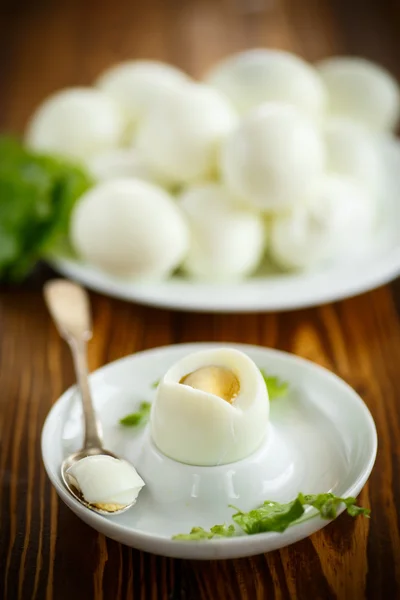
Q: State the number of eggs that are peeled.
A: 12